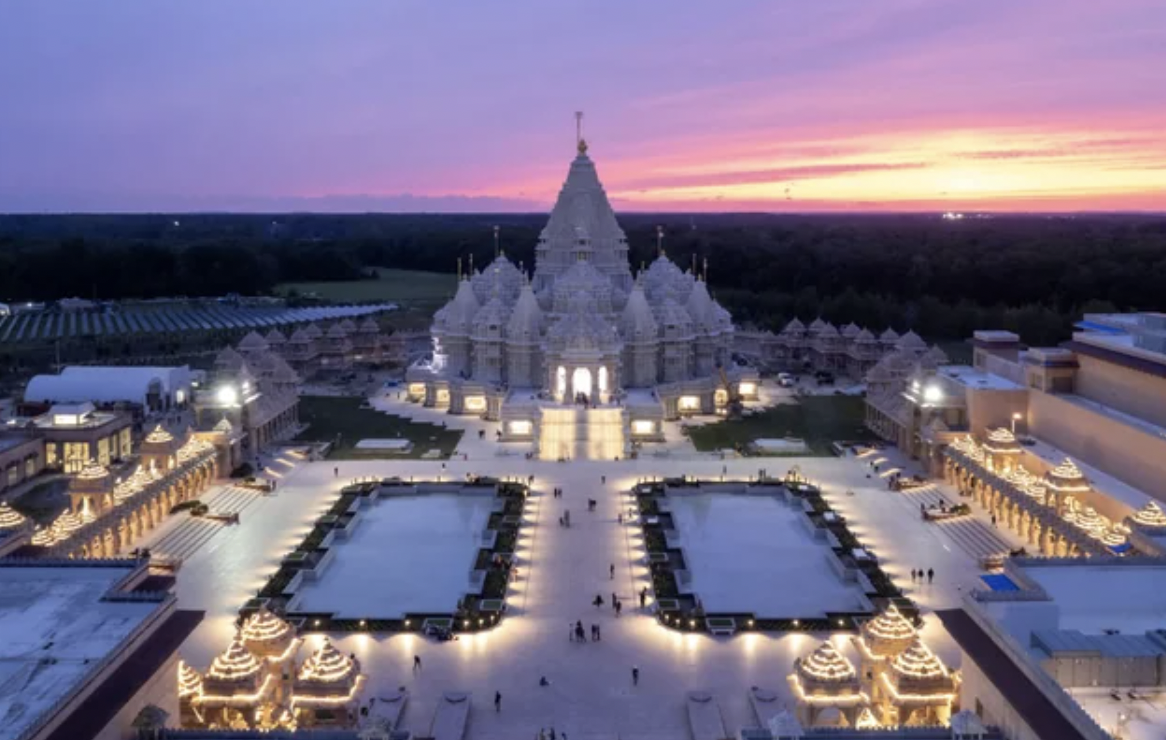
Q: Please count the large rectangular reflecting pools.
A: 2